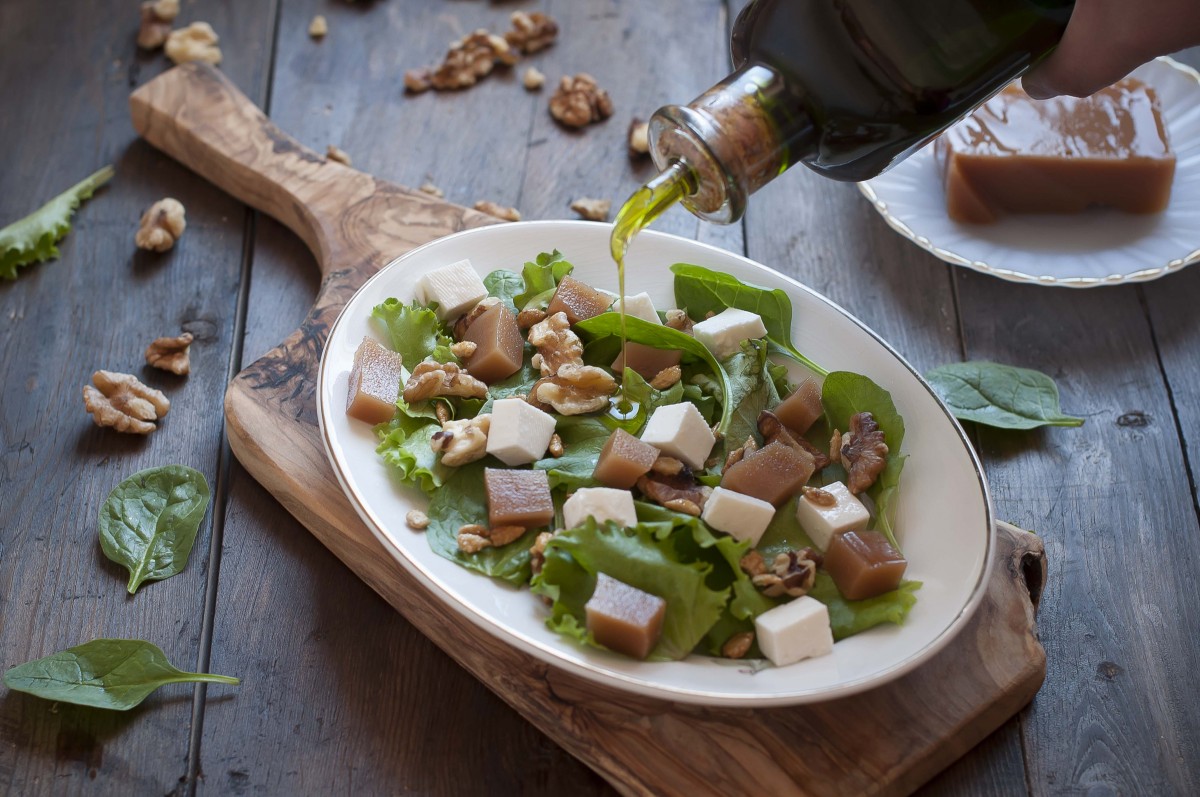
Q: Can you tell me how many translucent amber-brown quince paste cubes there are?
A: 10